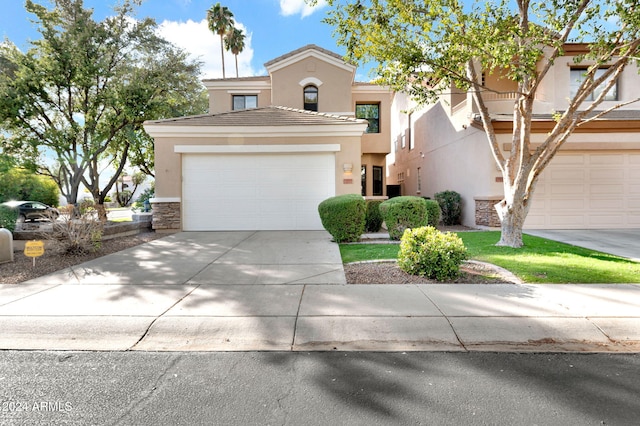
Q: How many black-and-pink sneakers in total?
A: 0